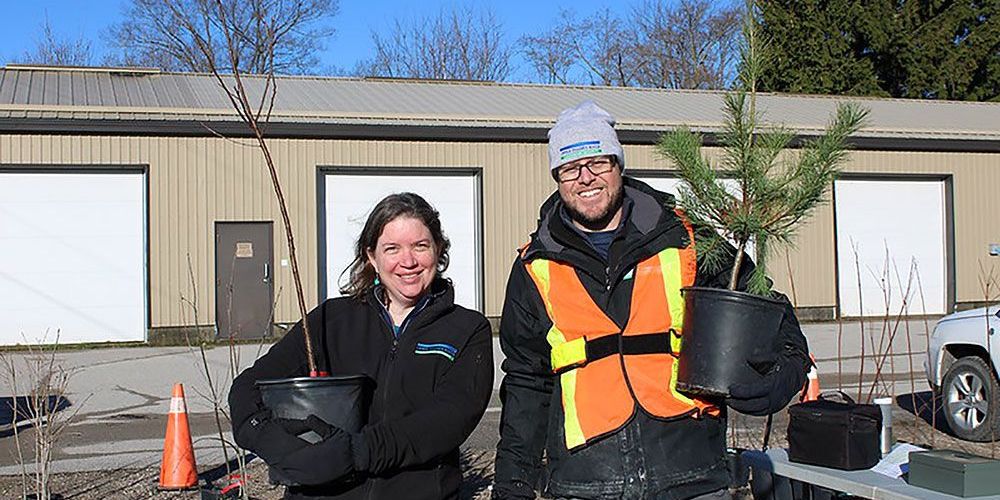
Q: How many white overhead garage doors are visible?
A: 4